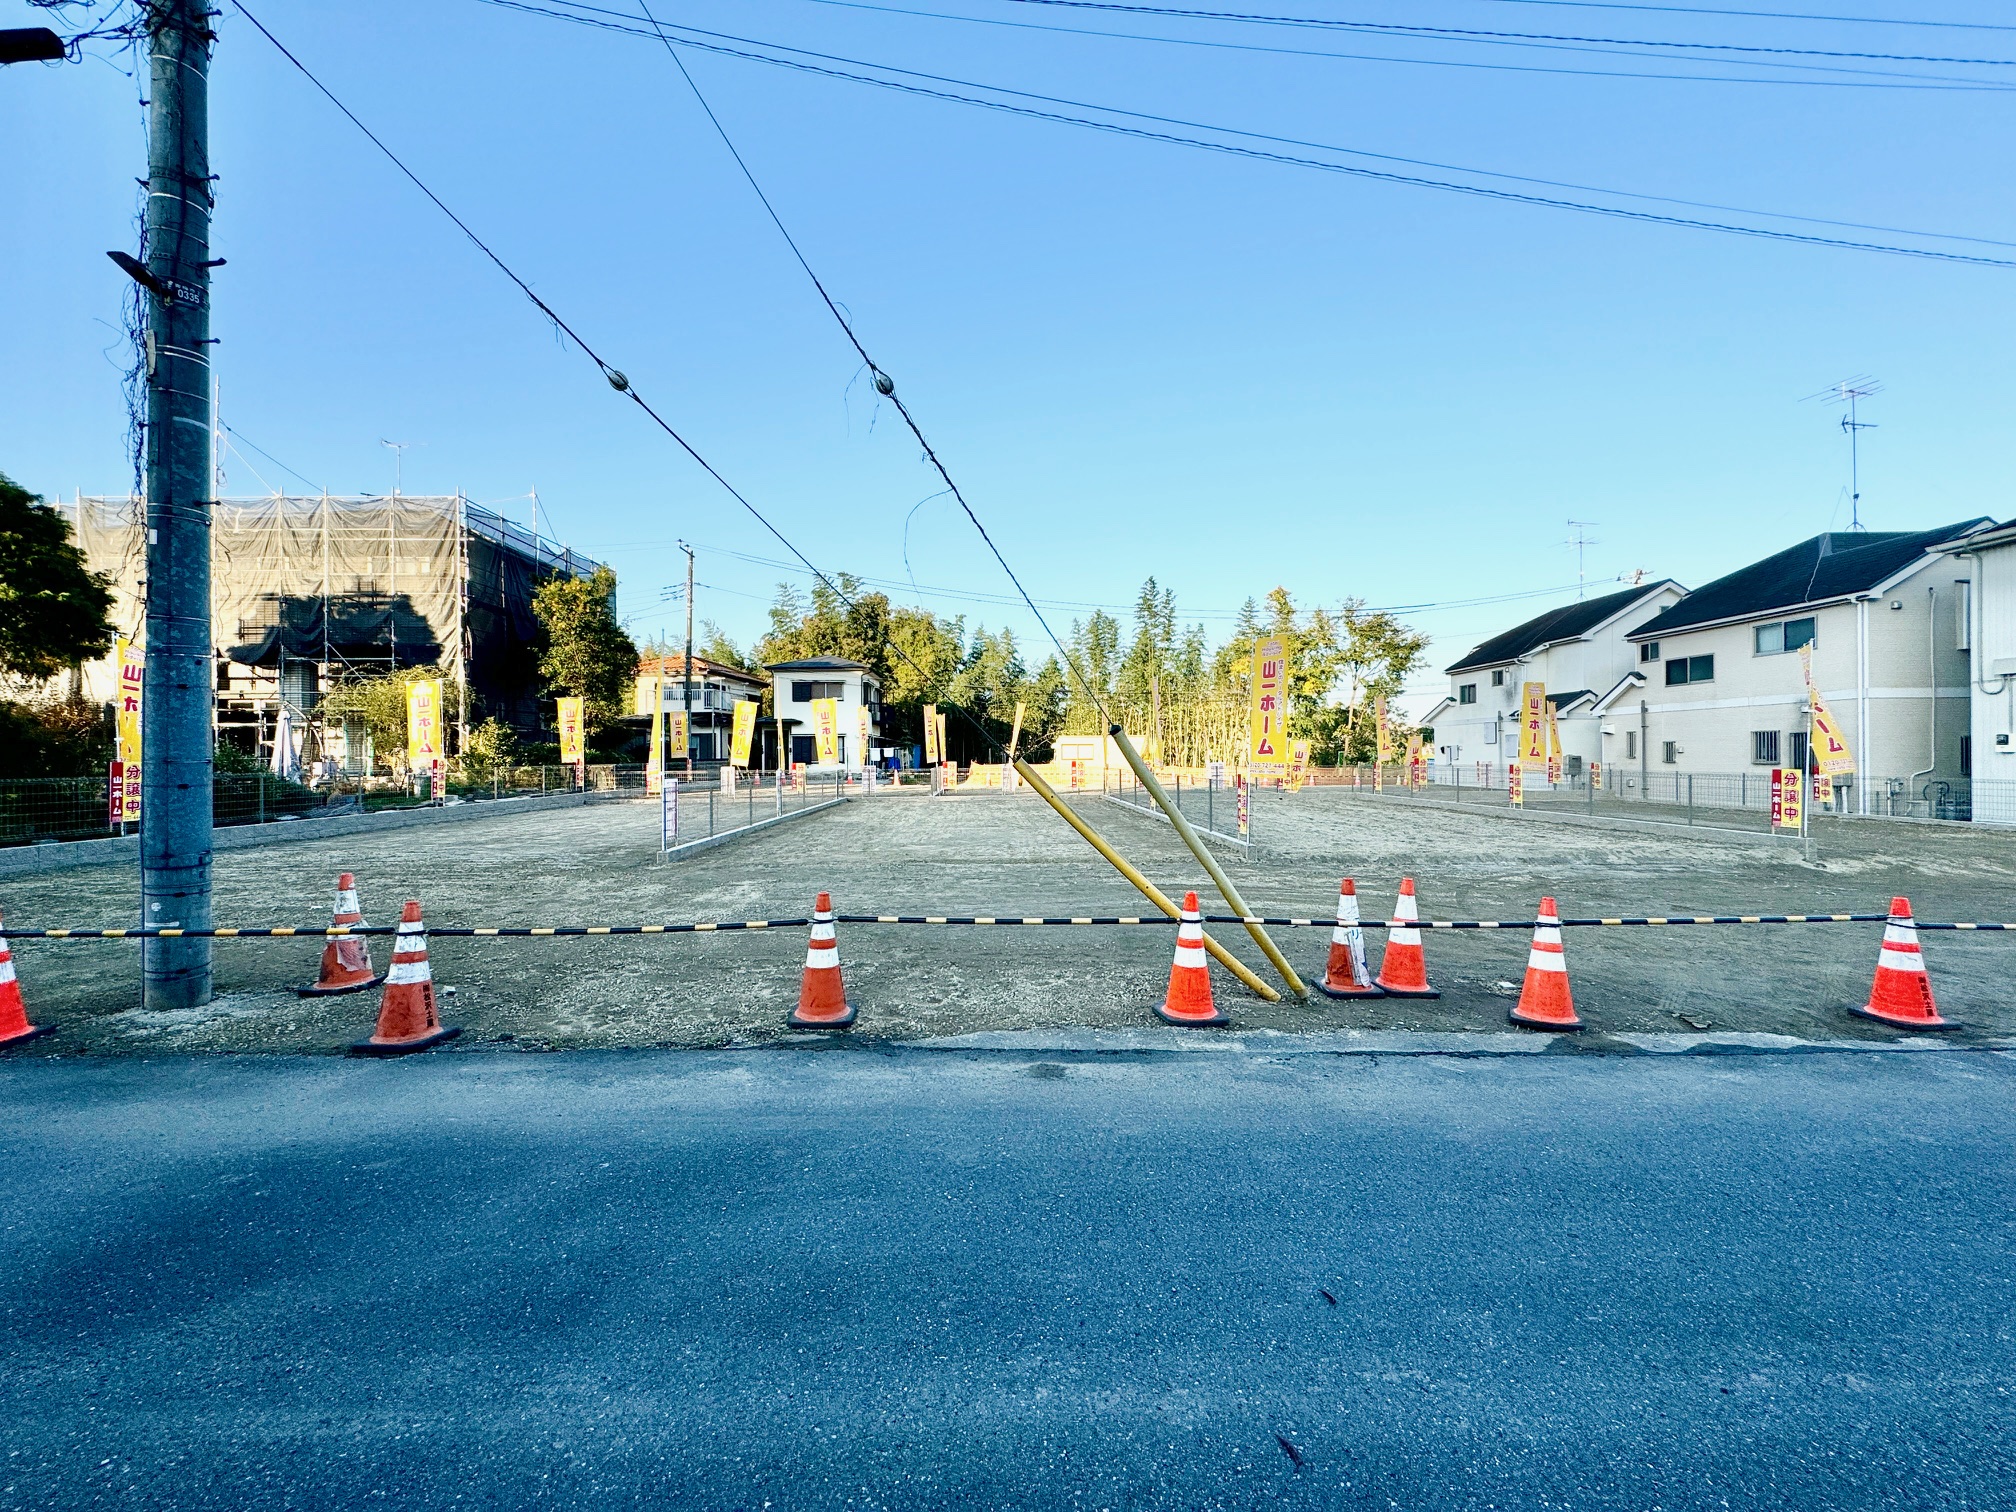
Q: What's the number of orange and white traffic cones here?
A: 9